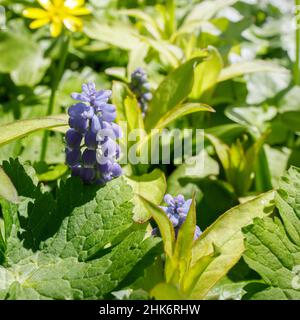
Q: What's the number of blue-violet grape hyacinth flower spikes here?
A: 3